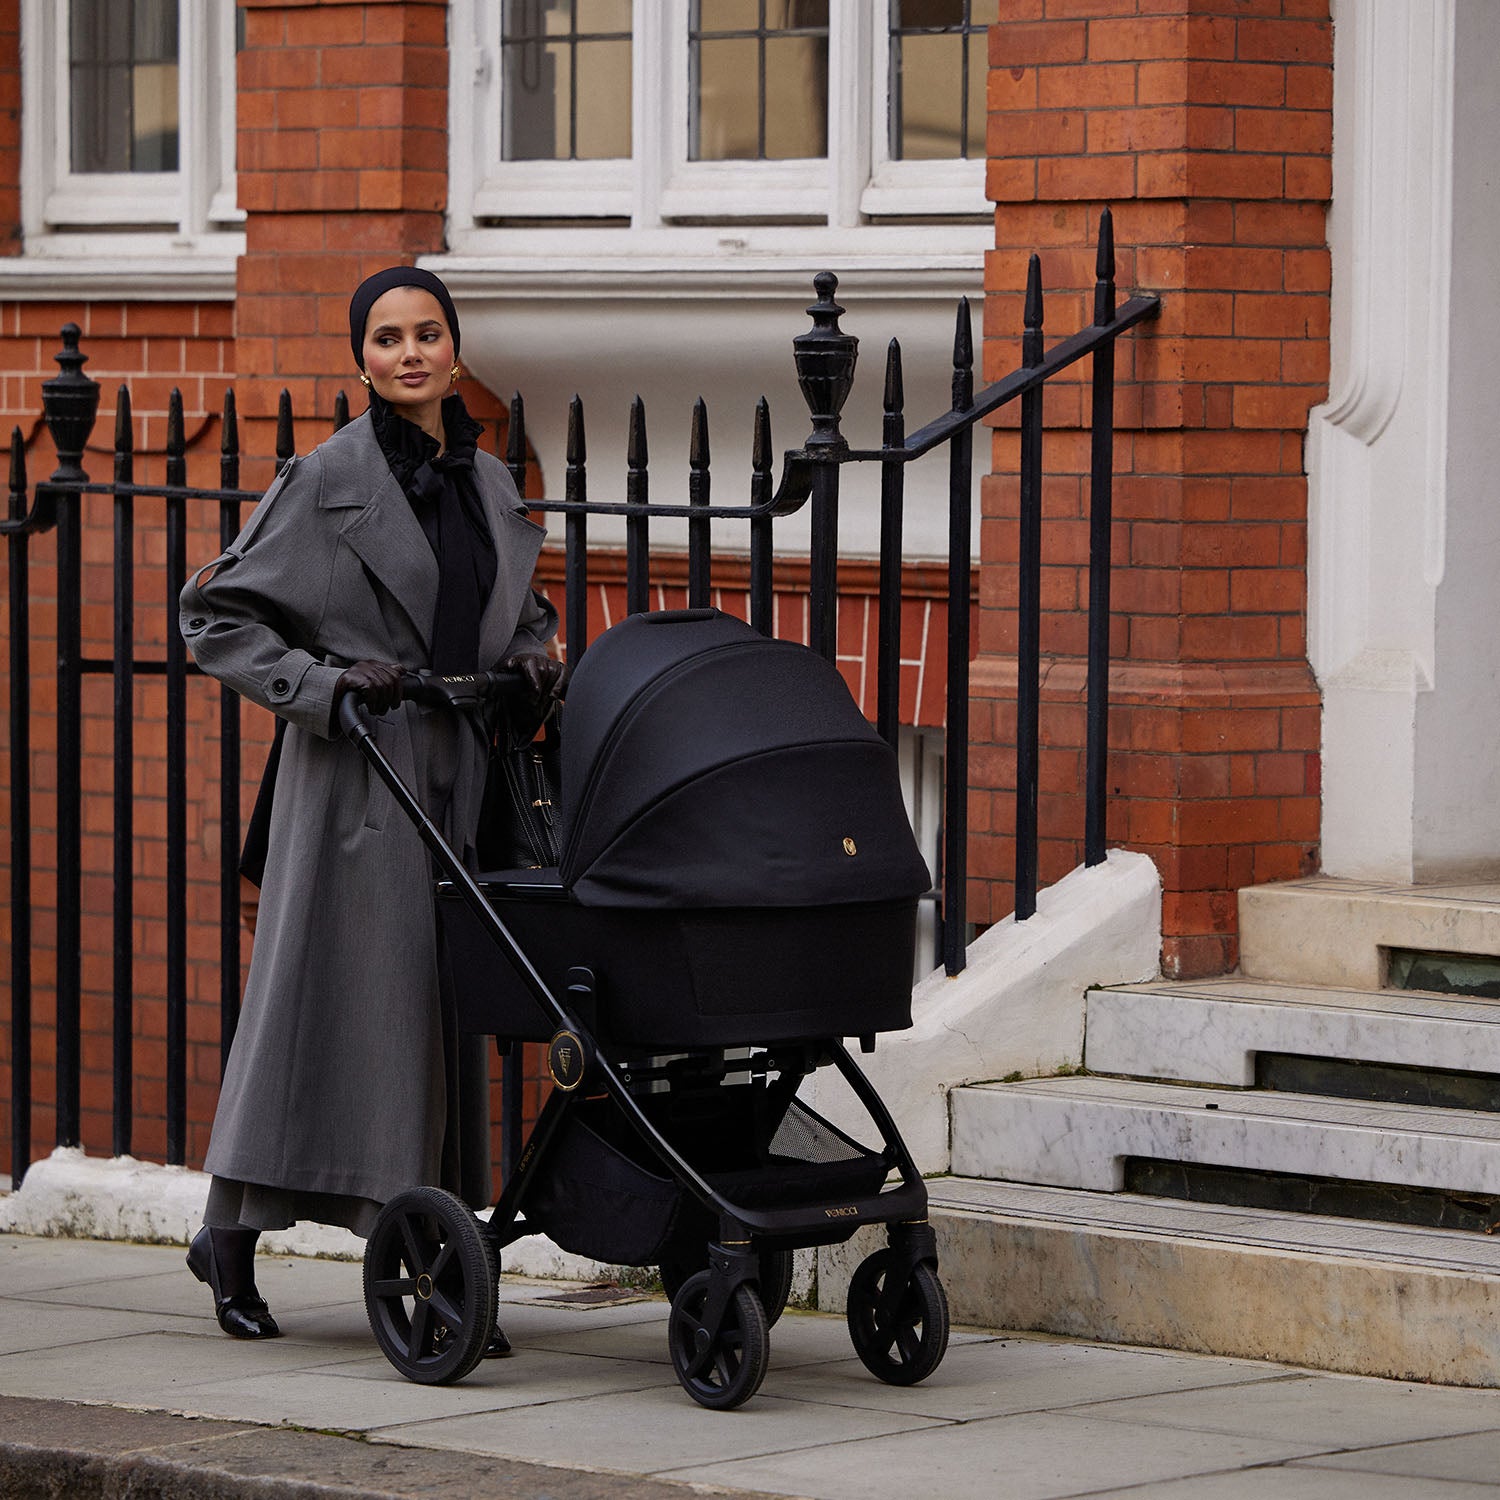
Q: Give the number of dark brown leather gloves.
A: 2